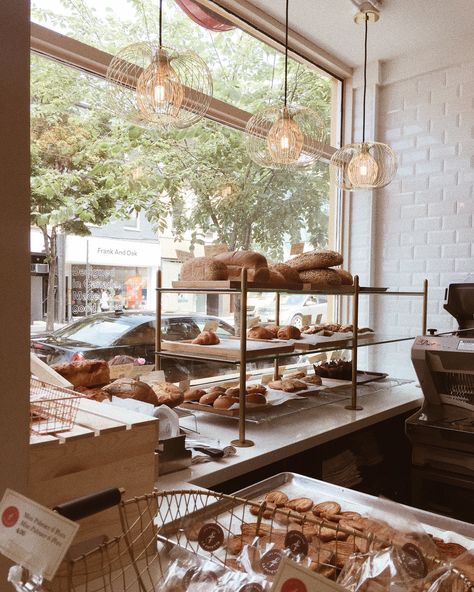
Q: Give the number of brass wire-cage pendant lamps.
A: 3